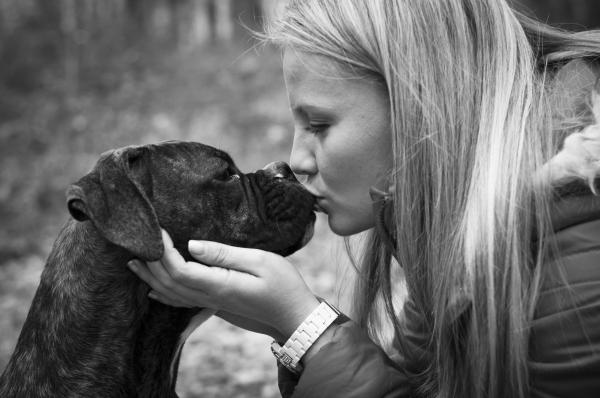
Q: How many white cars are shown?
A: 0